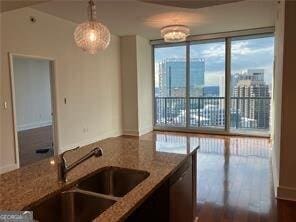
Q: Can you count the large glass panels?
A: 3